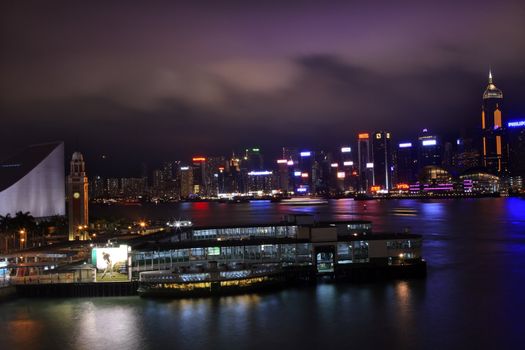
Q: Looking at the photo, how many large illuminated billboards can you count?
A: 1